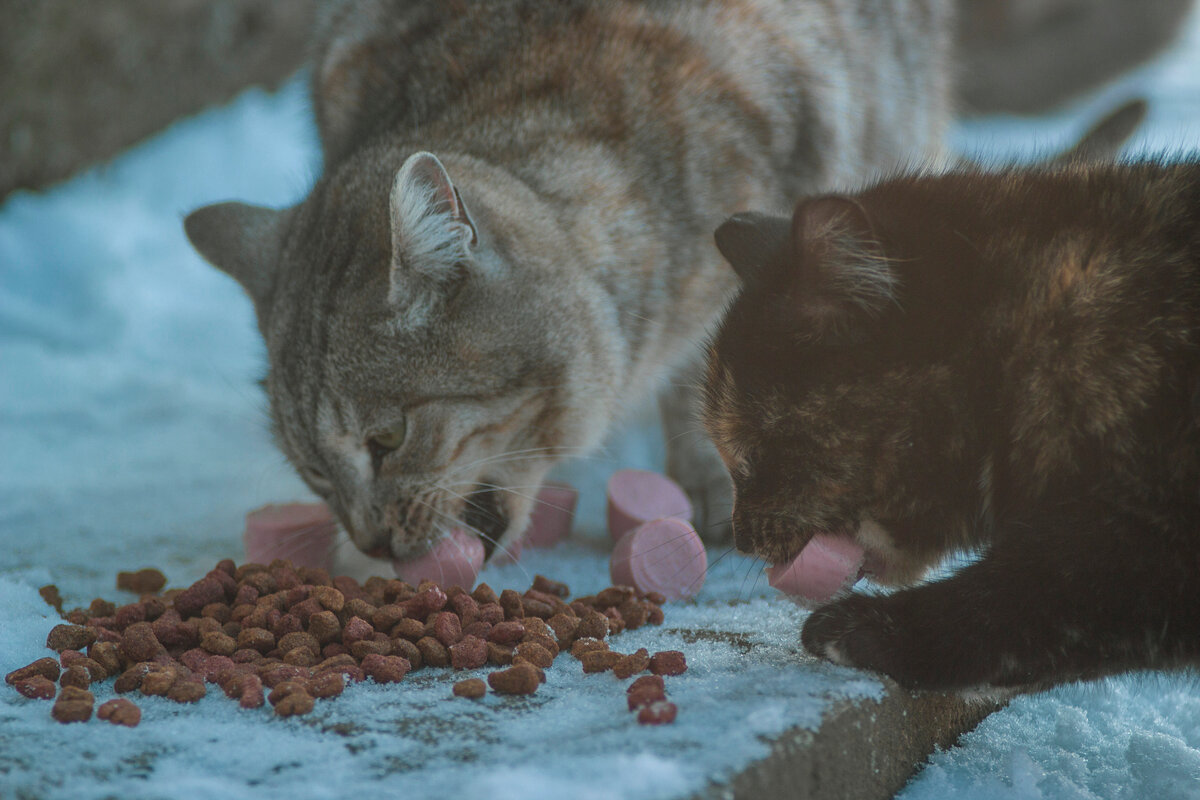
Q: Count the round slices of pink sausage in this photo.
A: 6